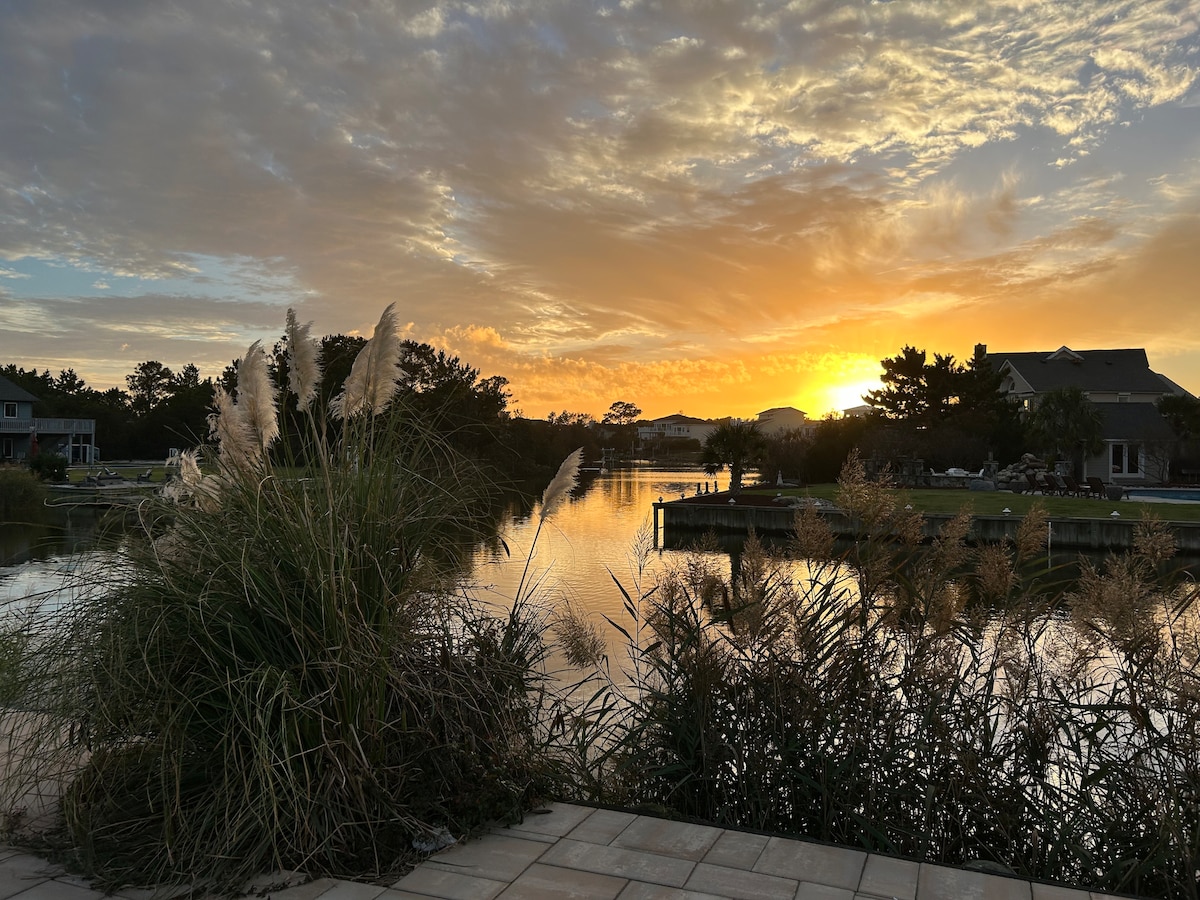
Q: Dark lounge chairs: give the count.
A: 4